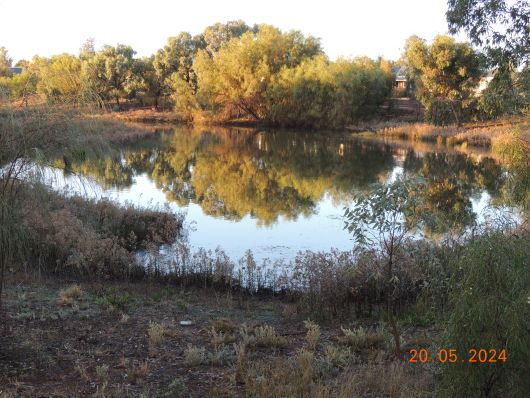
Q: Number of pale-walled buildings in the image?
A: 2